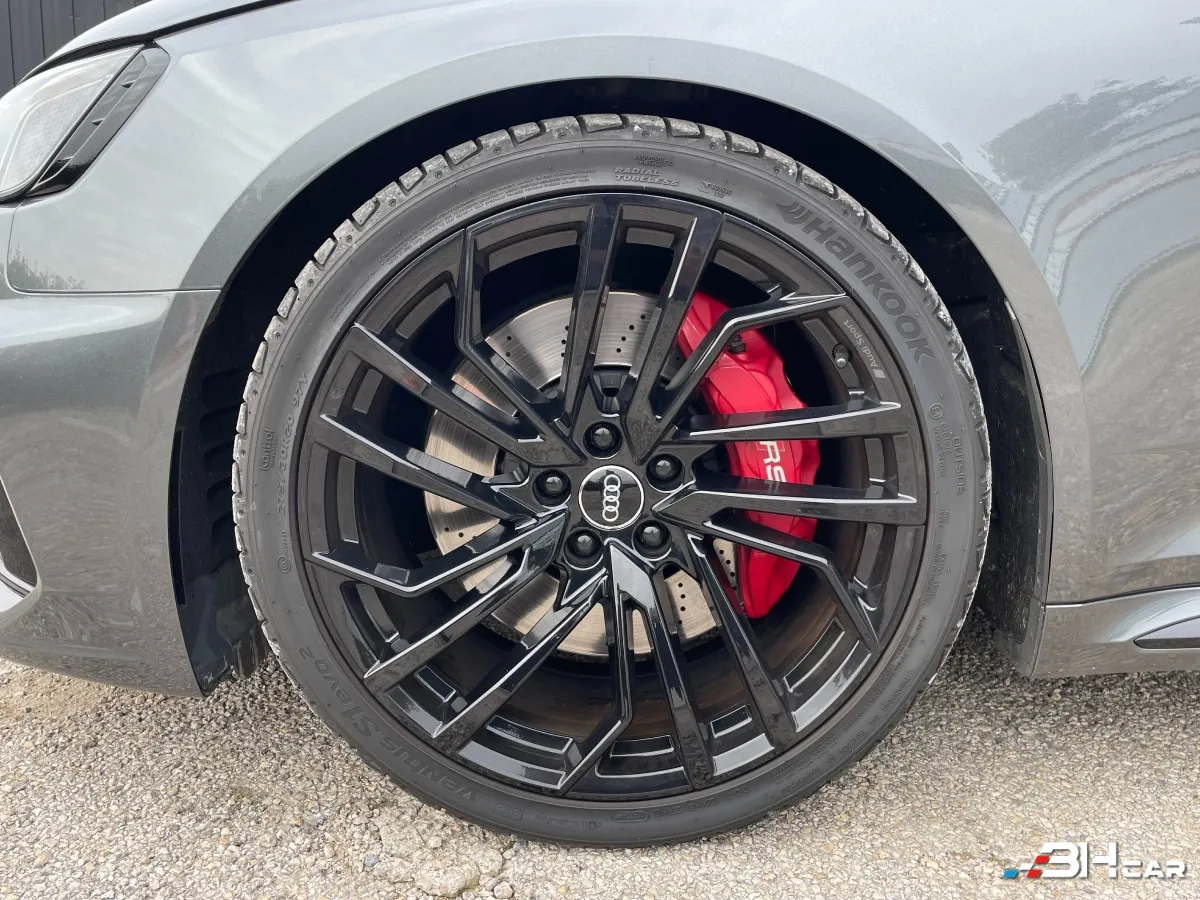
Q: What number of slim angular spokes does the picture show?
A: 15